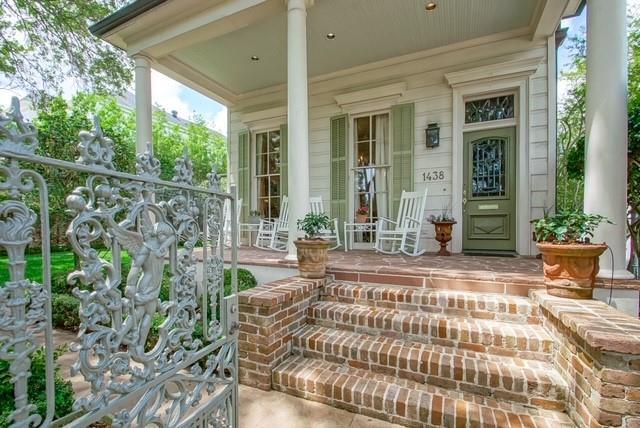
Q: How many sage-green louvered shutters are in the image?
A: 4